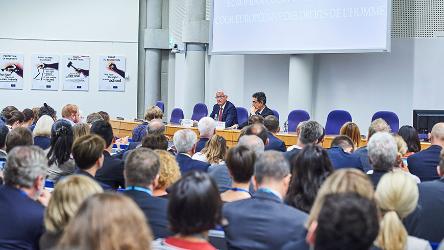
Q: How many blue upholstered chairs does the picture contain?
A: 8